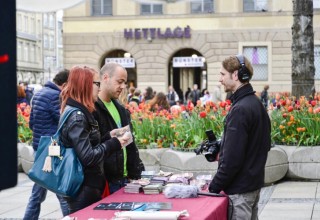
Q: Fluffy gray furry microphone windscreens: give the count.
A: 1